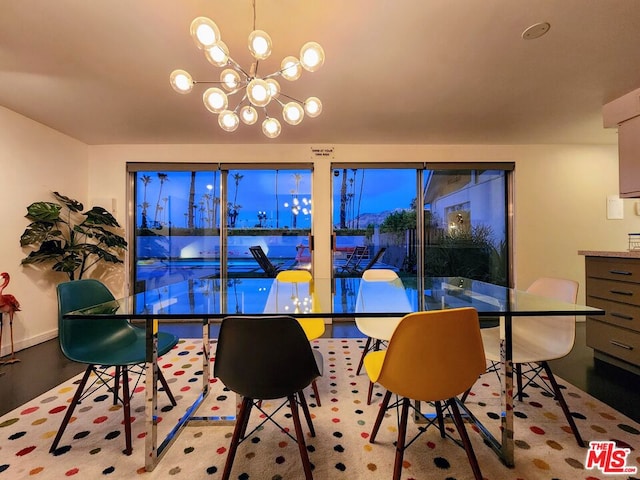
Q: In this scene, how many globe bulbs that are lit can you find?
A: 15